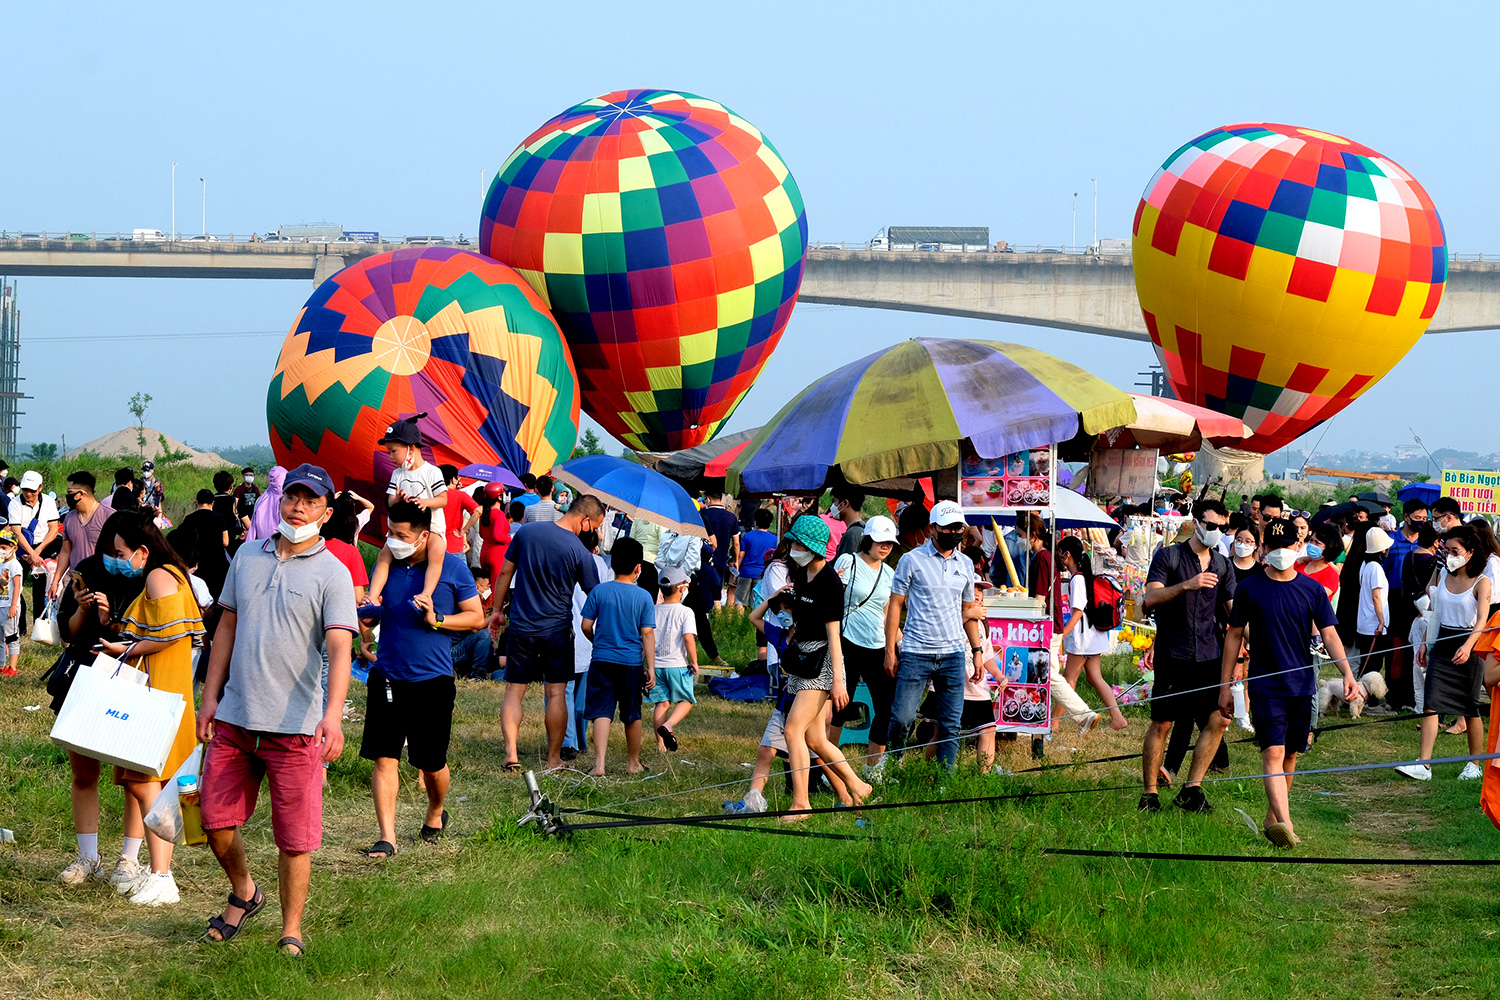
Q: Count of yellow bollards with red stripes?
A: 0